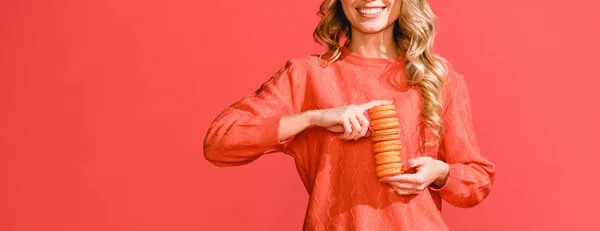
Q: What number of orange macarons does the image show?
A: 6